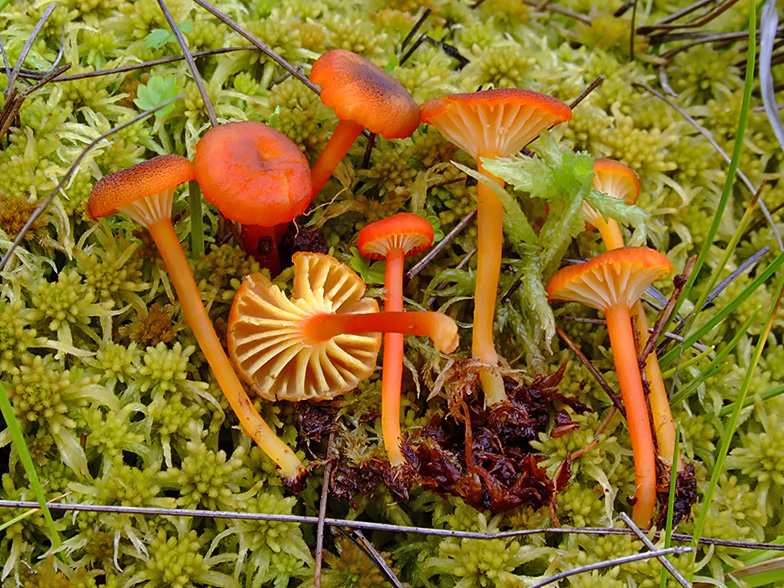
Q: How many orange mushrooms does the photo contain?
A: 8